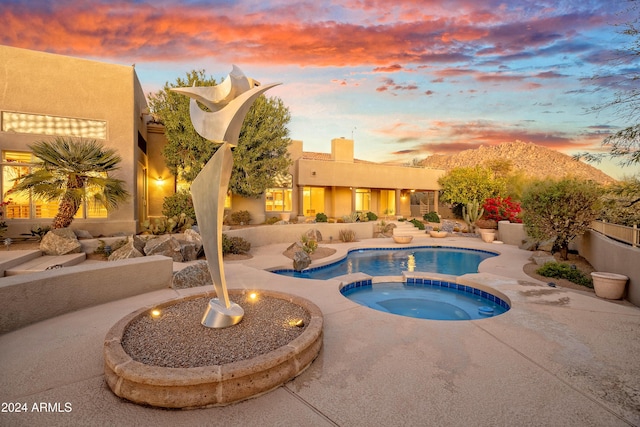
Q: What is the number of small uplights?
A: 3